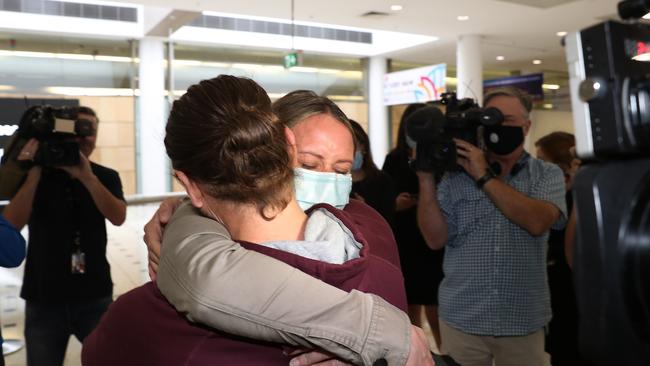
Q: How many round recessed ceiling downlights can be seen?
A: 5